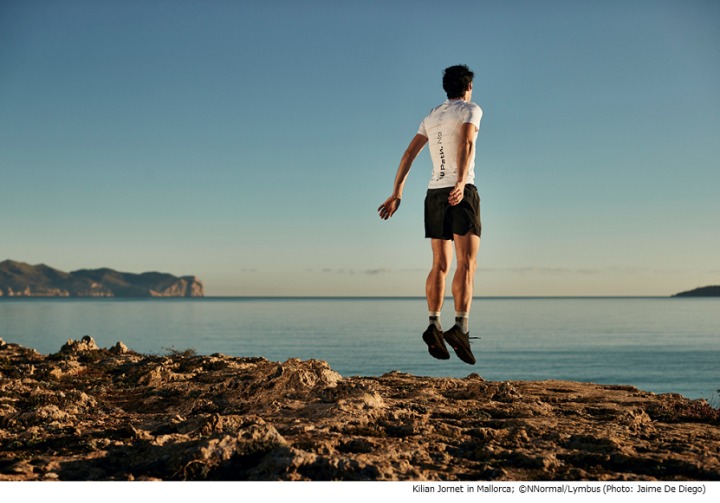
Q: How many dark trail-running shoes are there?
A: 2